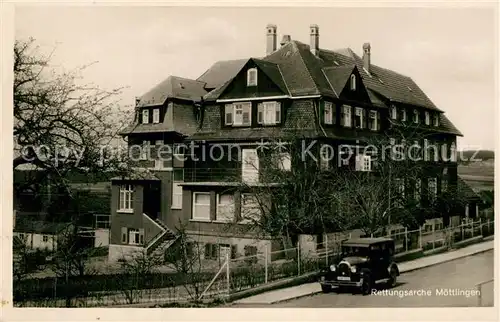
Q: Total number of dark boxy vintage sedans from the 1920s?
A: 1